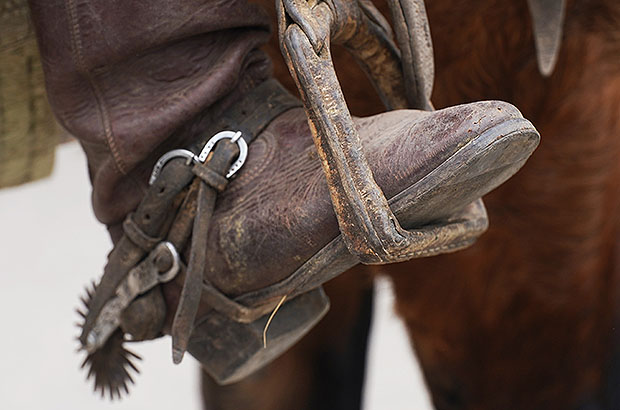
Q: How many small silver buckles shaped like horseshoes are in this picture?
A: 2